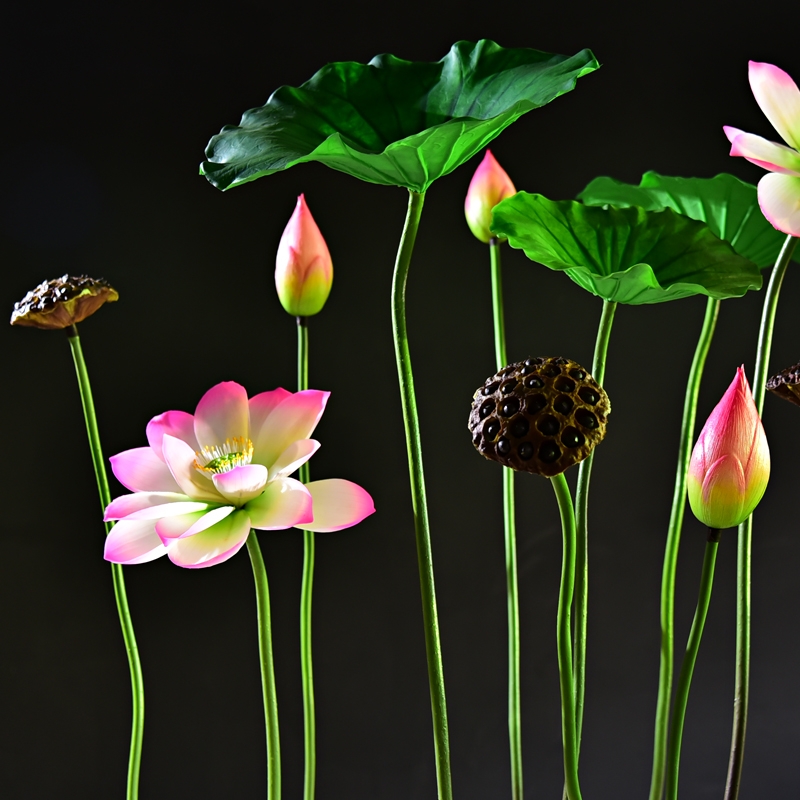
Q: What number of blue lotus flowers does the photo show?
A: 0